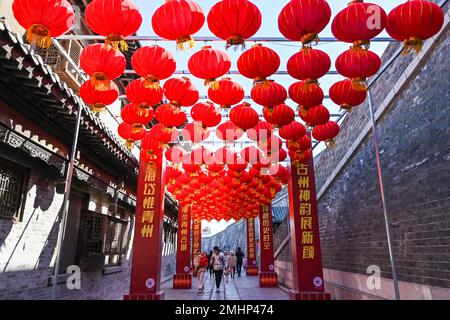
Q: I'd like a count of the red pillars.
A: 6